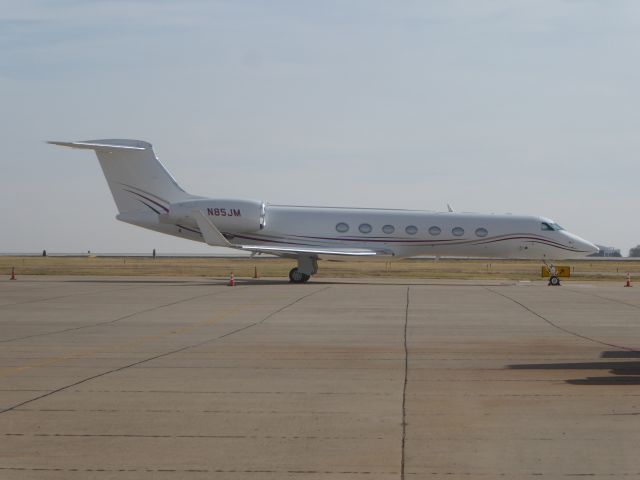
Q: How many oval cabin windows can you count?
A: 7